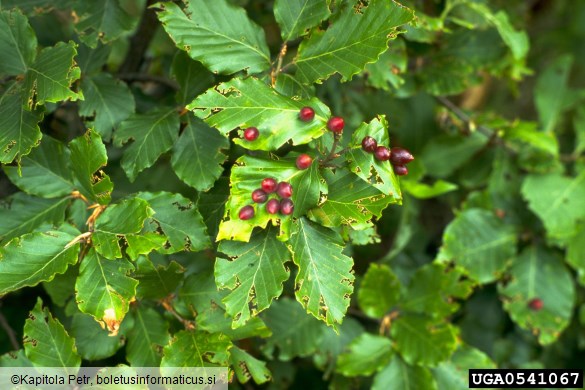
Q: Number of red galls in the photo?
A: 15